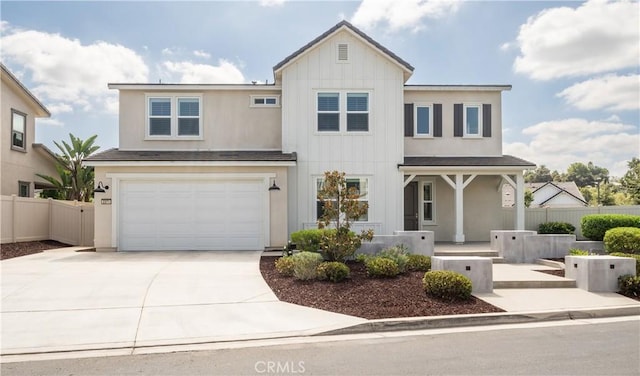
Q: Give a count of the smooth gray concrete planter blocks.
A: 4